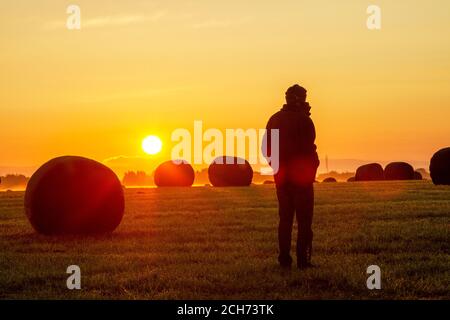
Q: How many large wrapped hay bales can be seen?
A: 6